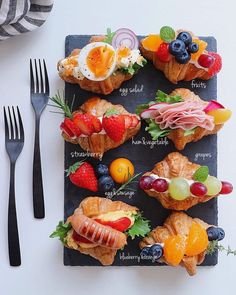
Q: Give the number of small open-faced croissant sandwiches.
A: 7